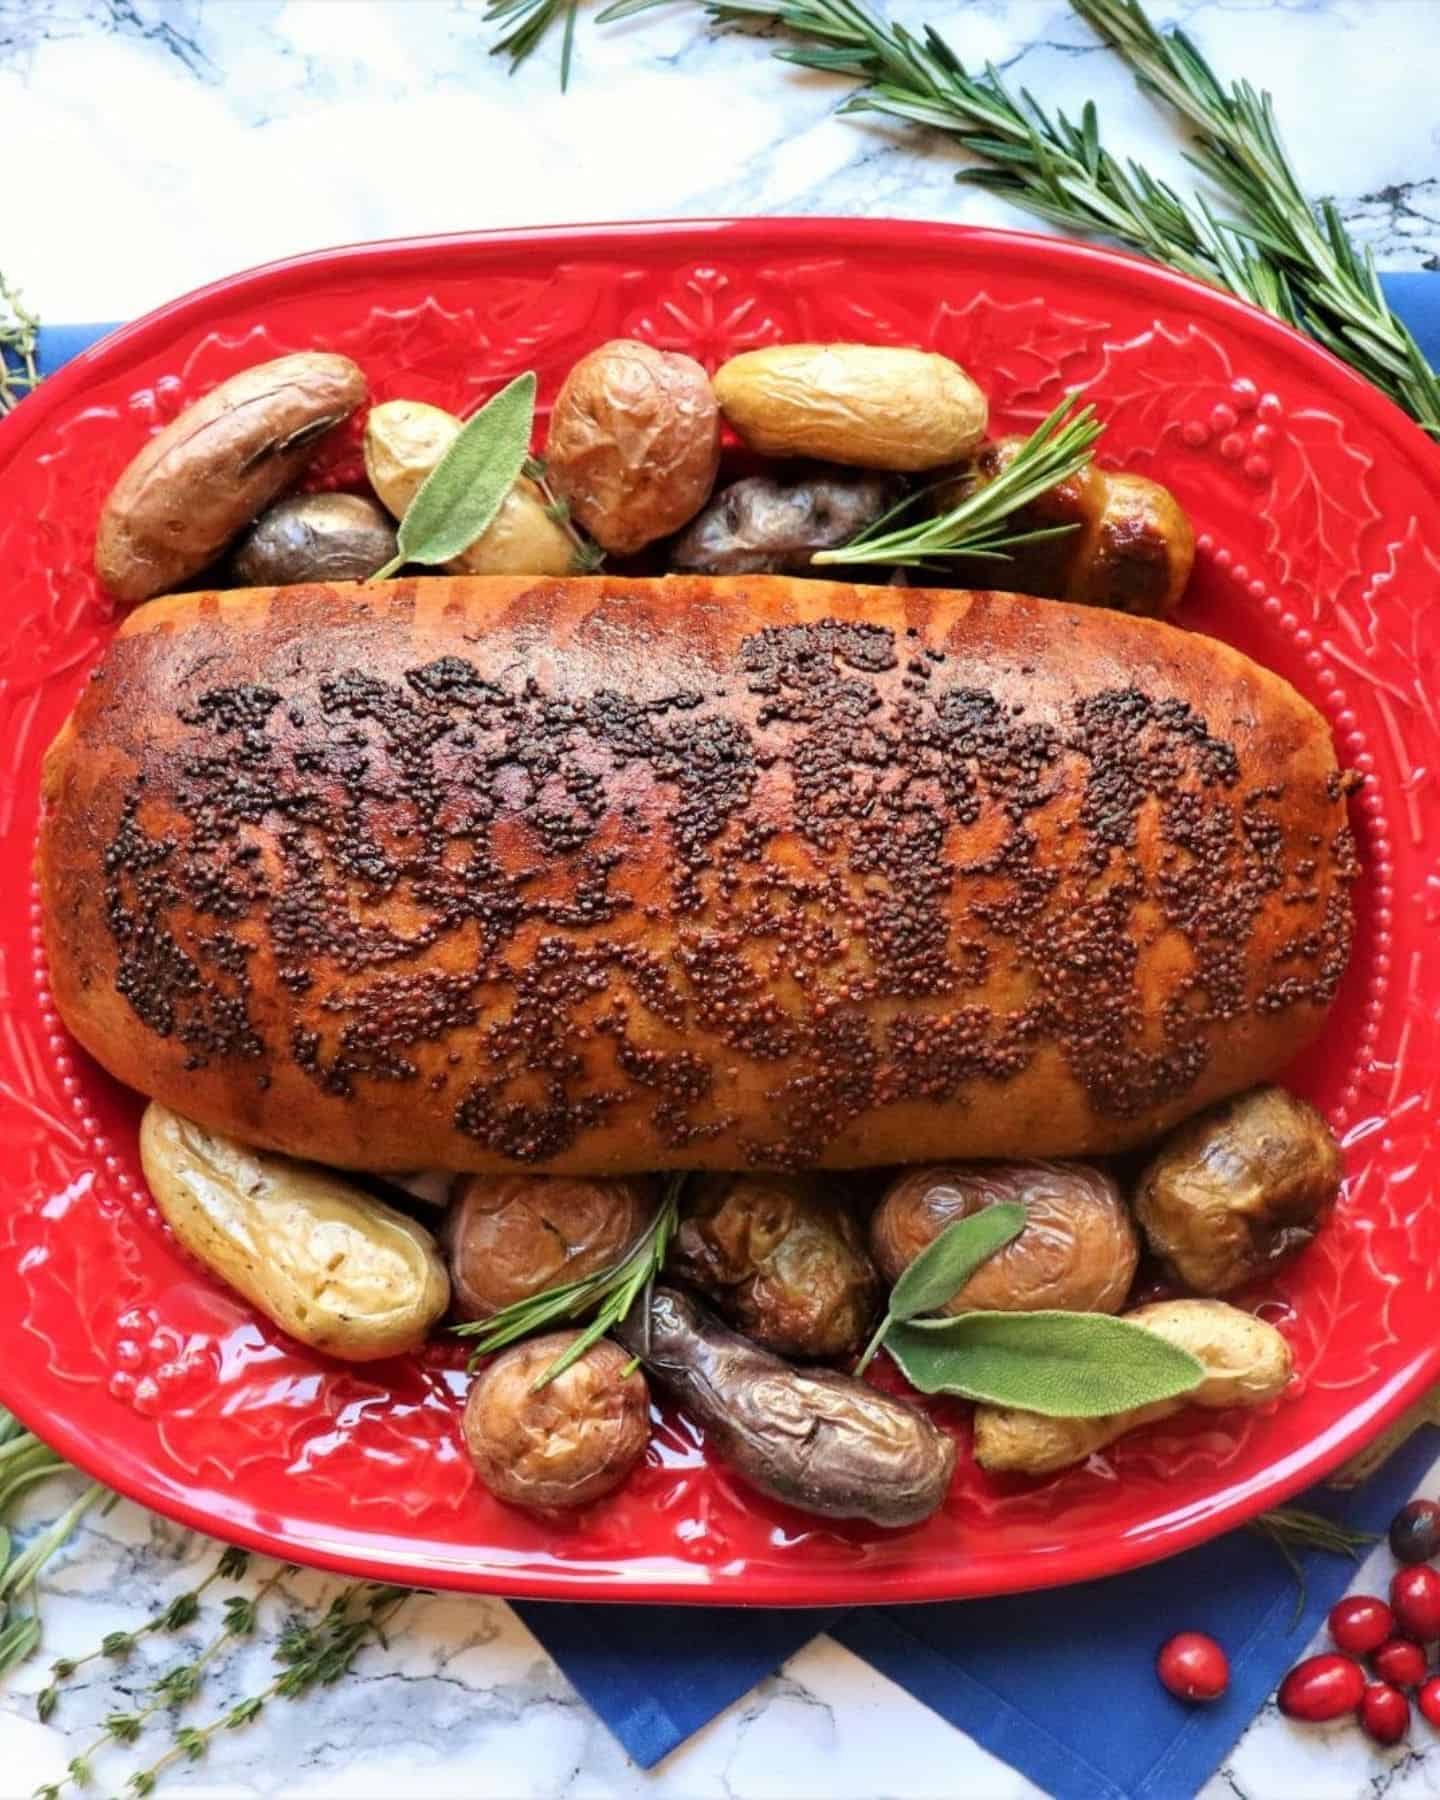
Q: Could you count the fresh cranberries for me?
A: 8